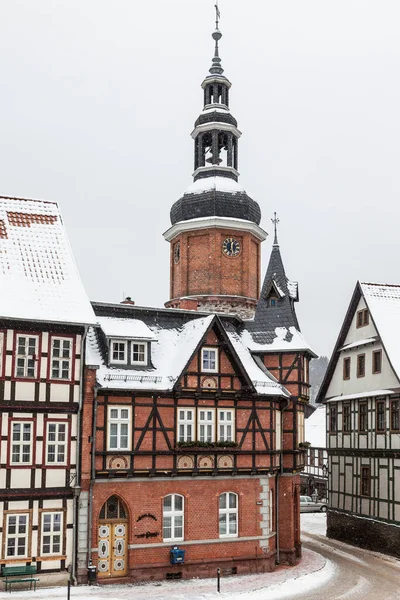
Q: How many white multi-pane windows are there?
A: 15